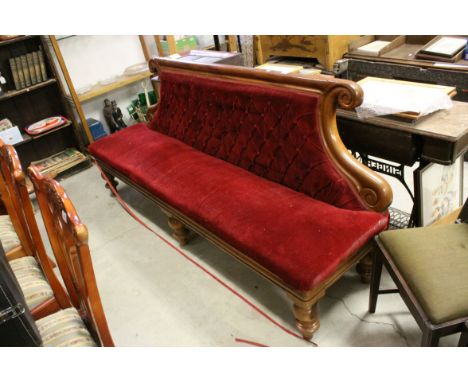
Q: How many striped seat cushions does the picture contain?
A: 3